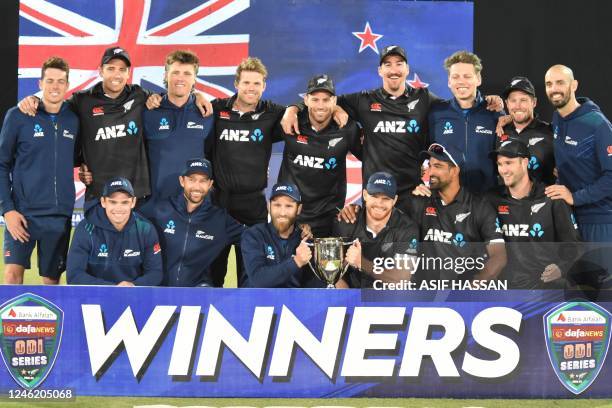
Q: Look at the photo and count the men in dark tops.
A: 15